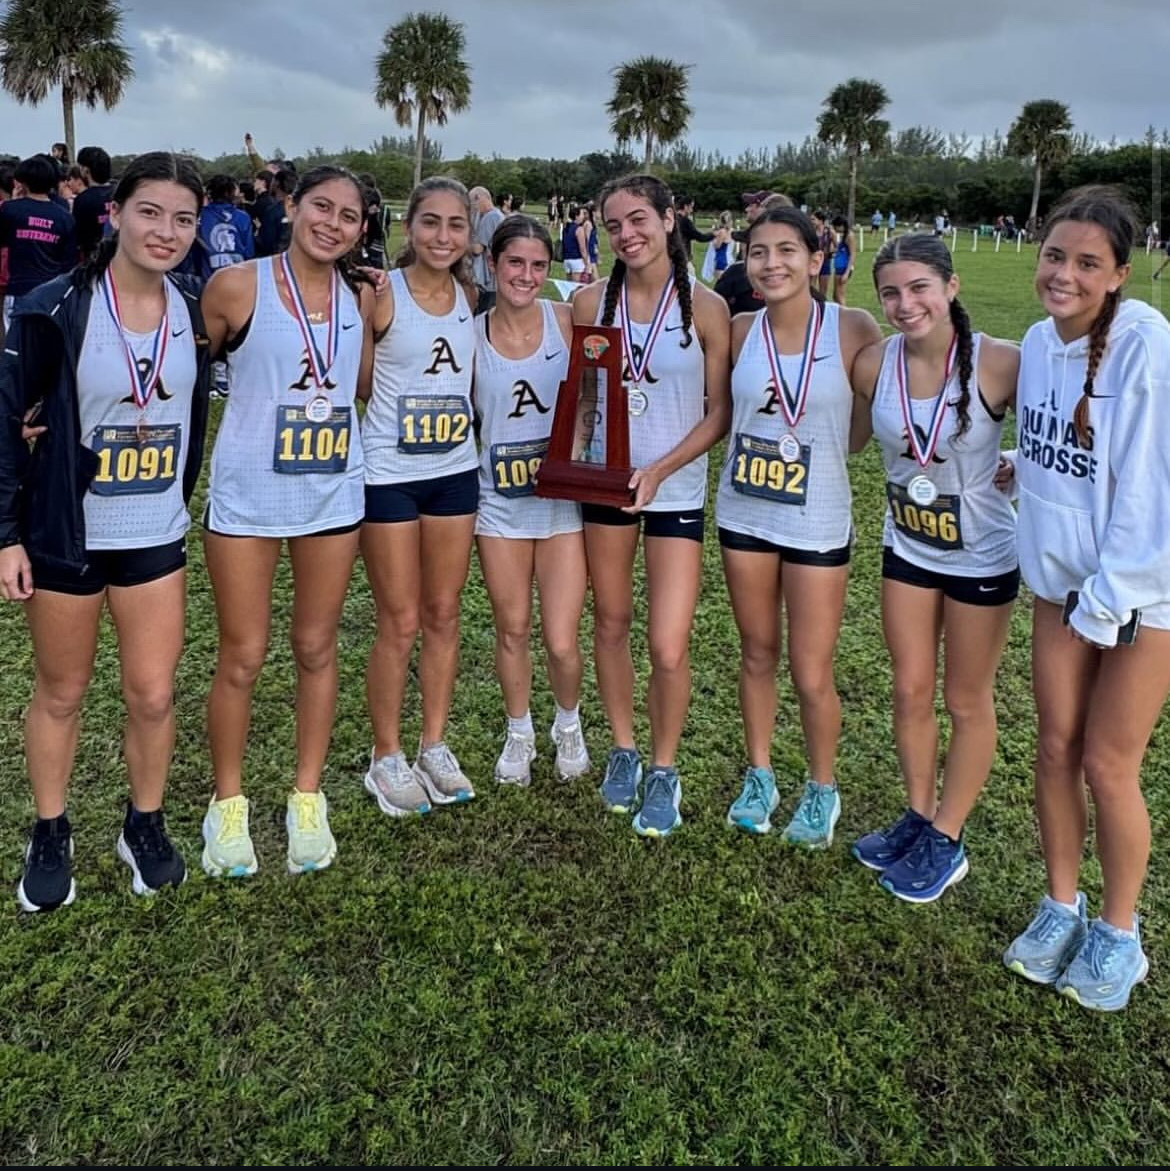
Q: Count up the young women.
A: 8